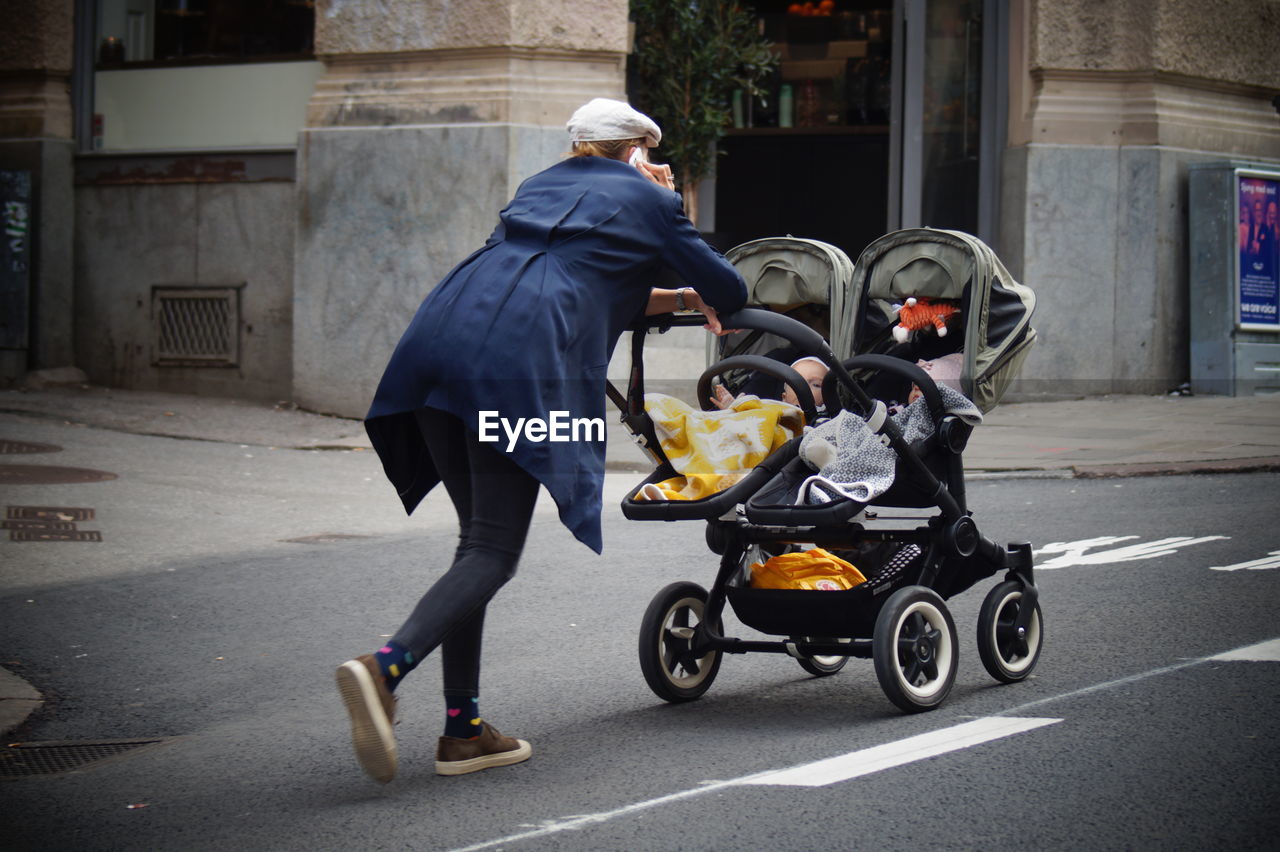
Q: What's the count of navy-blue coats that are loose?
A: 1